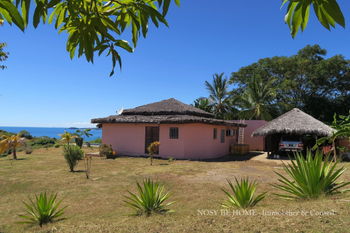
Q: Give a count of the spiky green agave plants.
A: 4